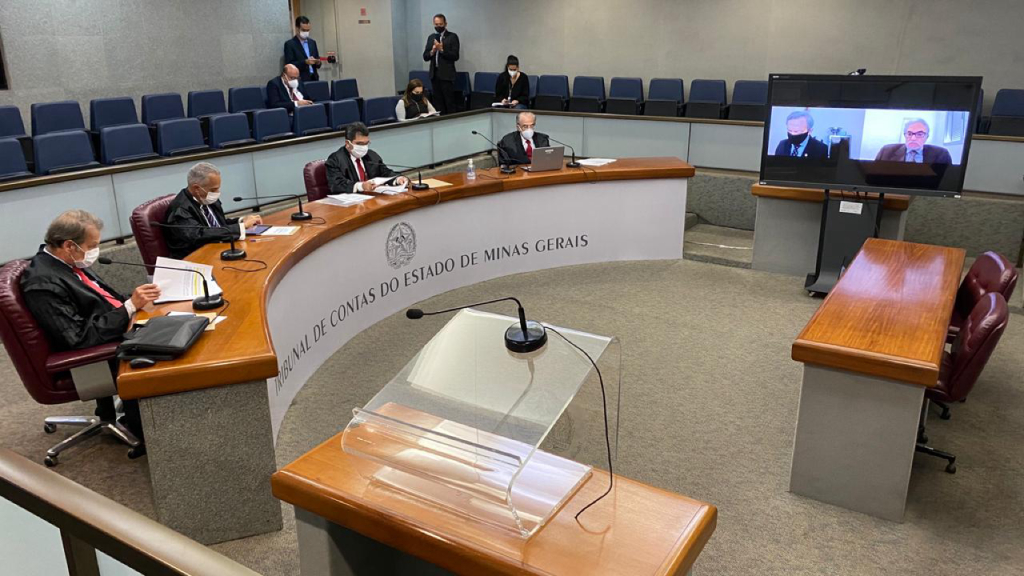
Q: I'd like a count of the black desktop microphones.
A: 7